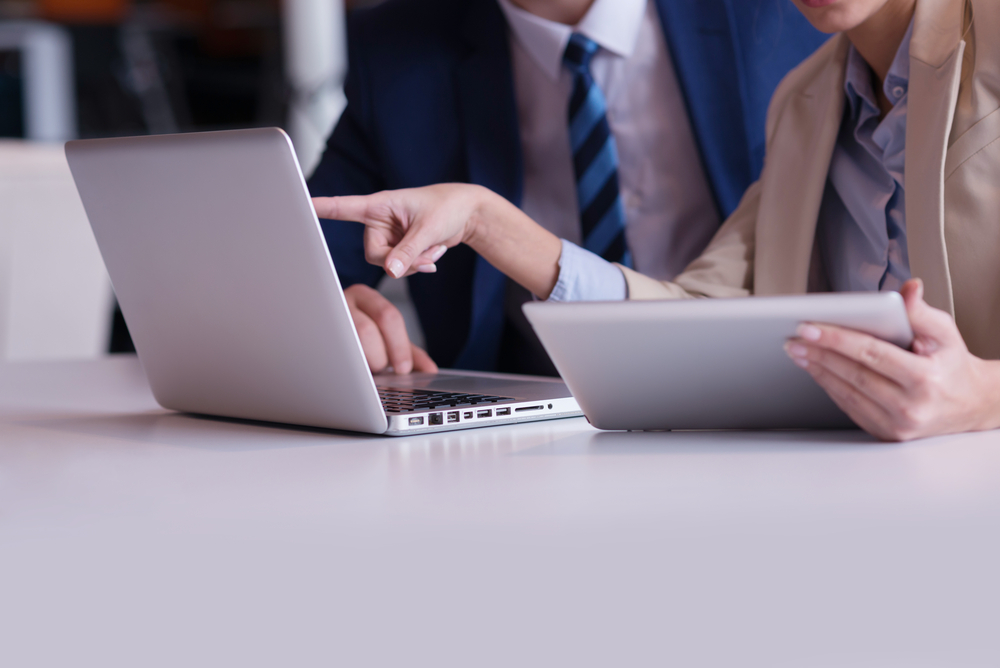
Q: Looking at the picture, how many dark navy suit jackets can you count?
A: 1